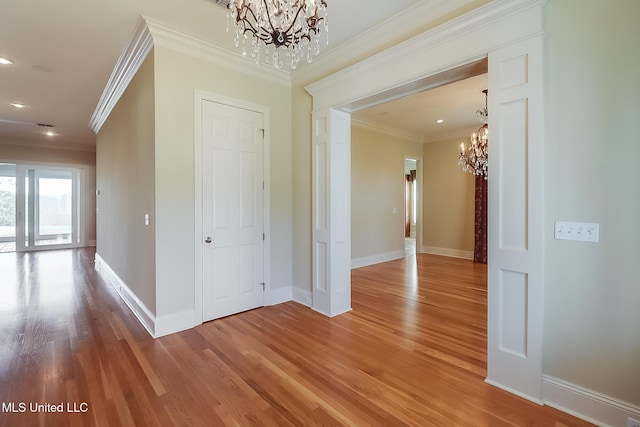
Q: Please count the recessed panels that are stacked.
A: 3